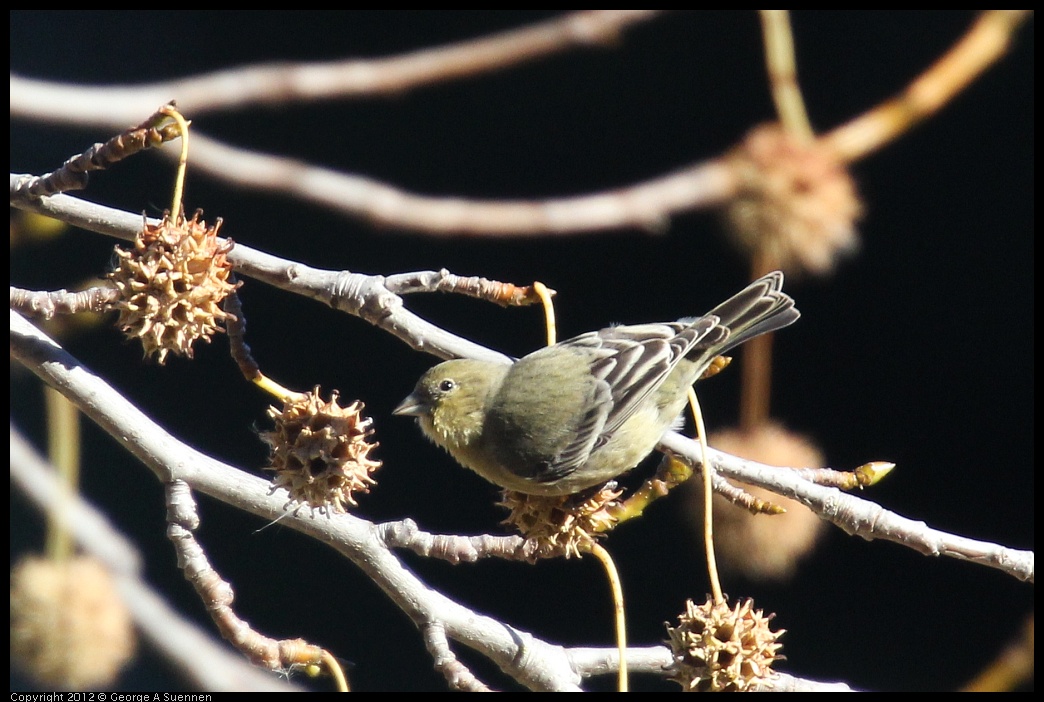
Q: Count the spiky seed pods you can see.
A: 7